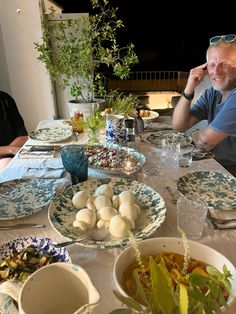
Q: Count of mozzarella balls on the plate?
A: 8